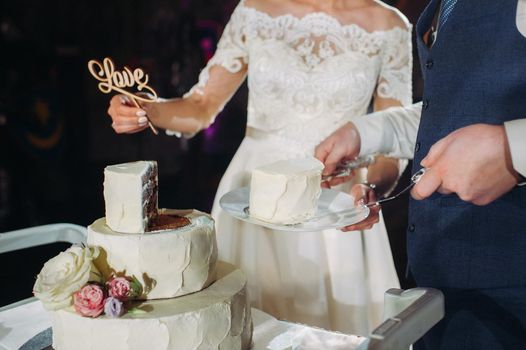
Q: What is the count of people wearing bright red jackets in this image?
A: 0